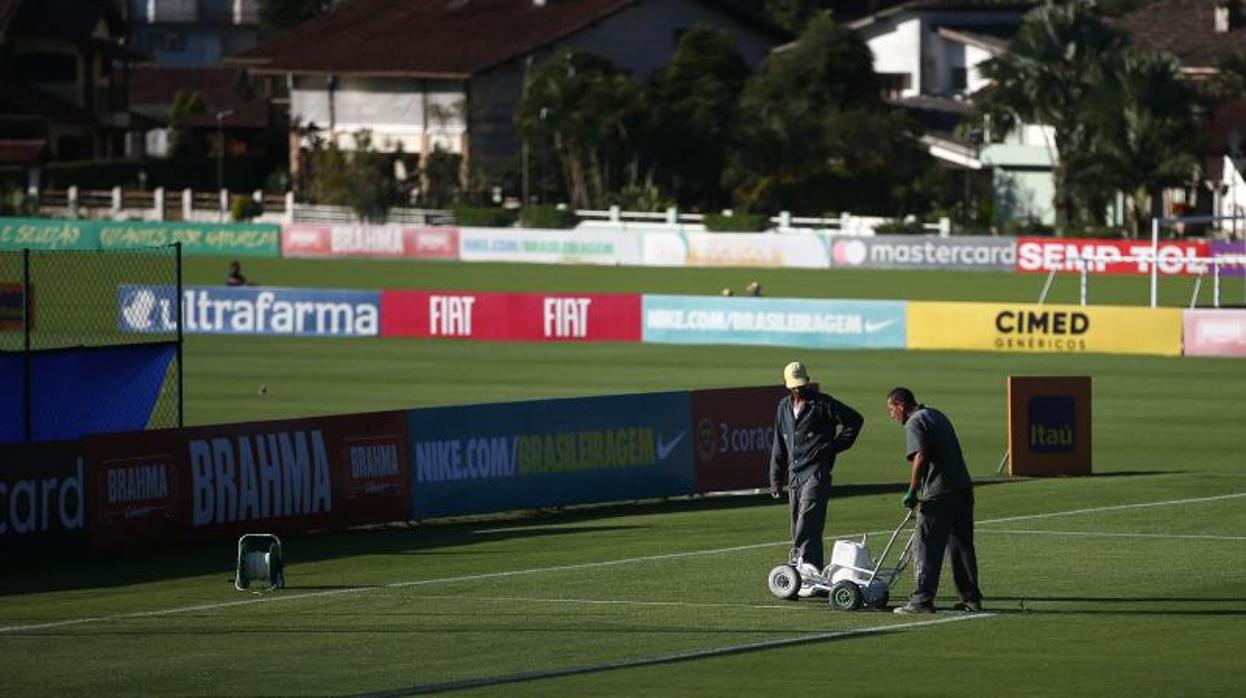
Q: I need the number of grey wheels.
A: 1